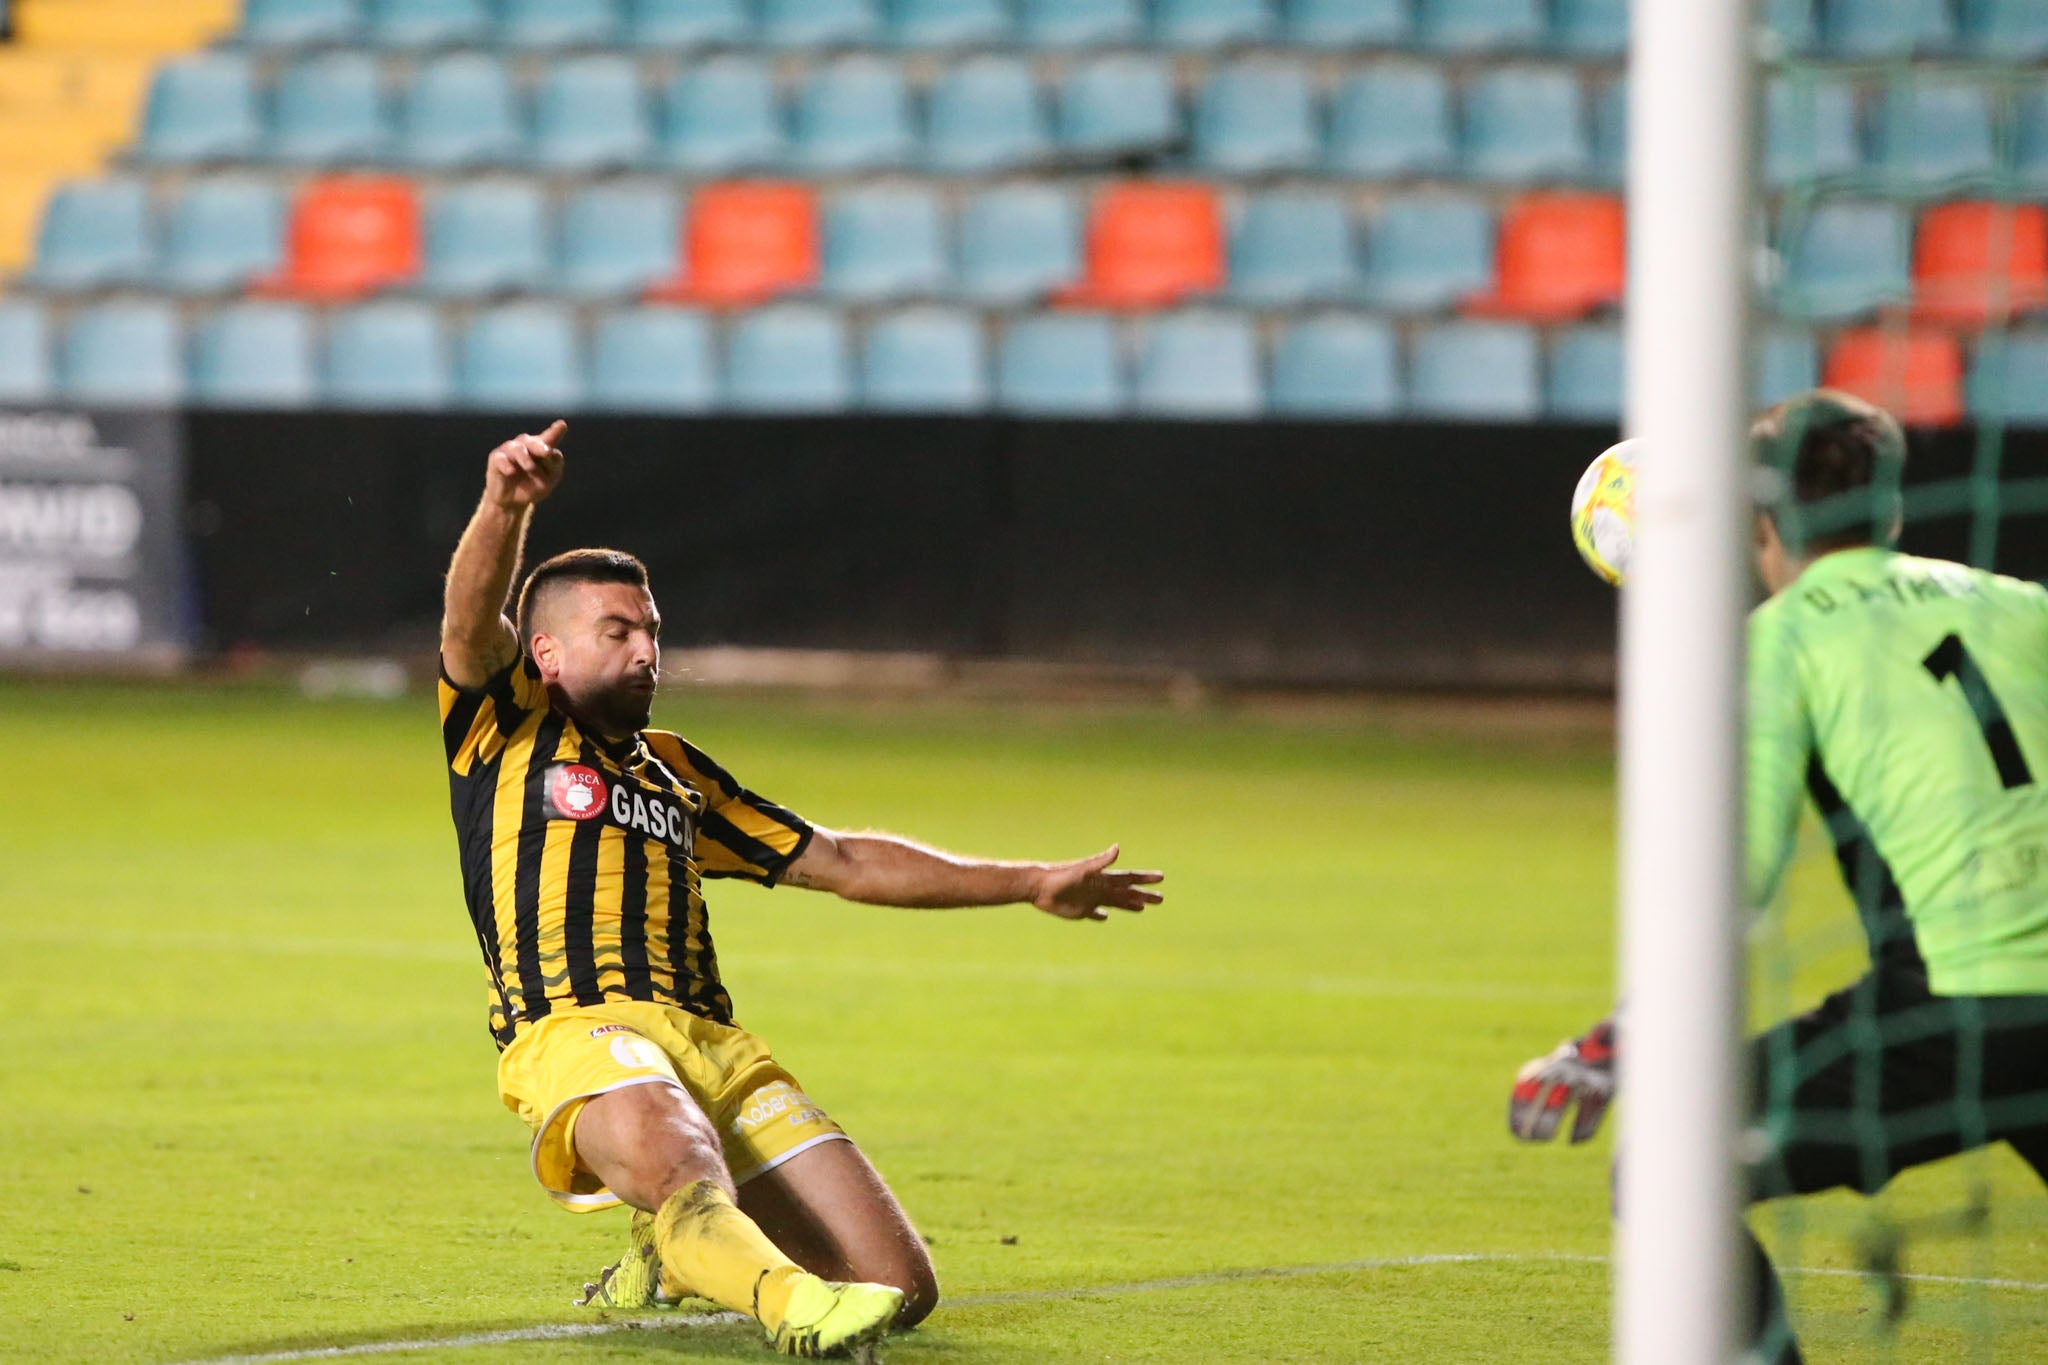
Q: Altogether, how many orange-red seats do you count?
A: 6